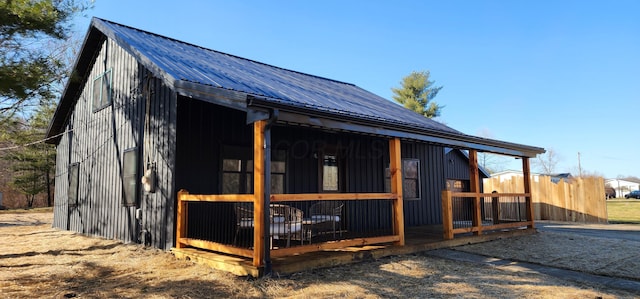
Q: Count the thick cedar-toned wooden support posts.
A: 4